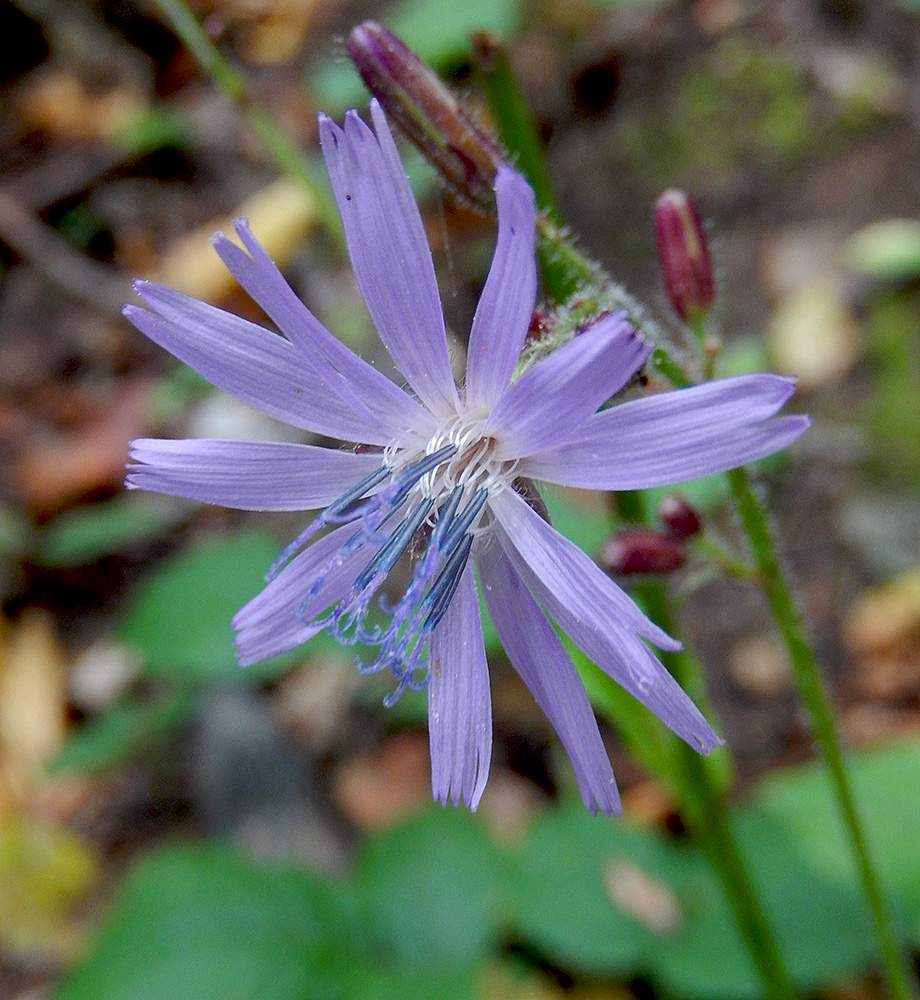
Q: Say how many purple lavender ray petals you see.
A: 12